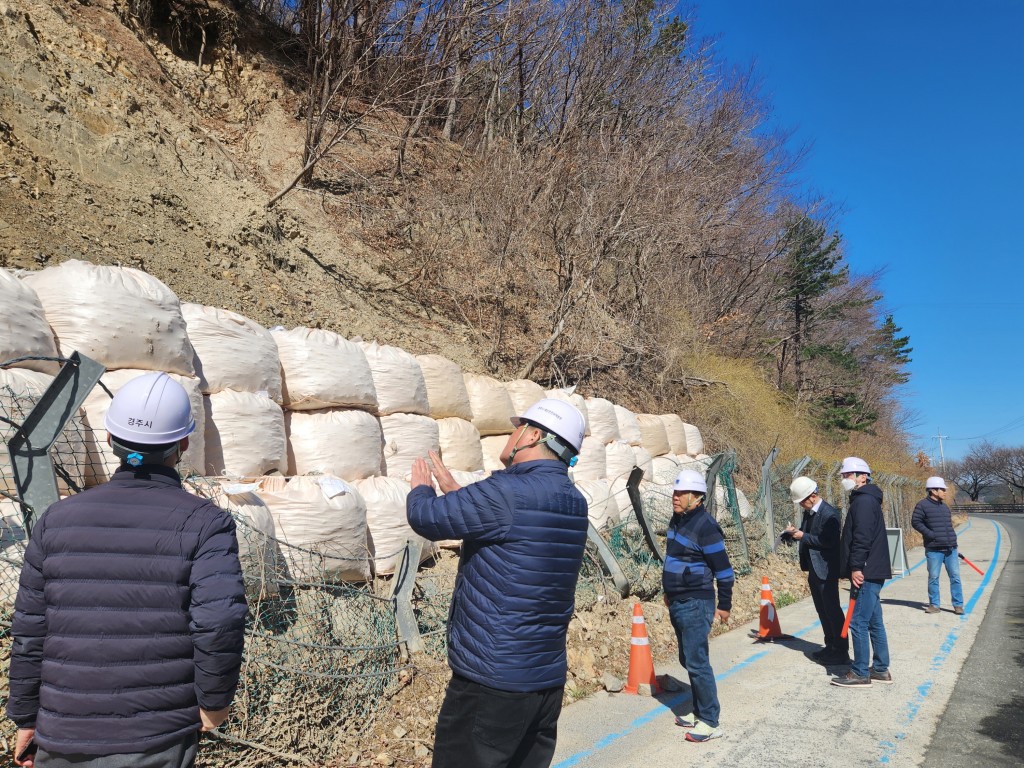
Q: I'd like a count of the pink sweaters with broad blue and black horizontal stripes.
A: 0